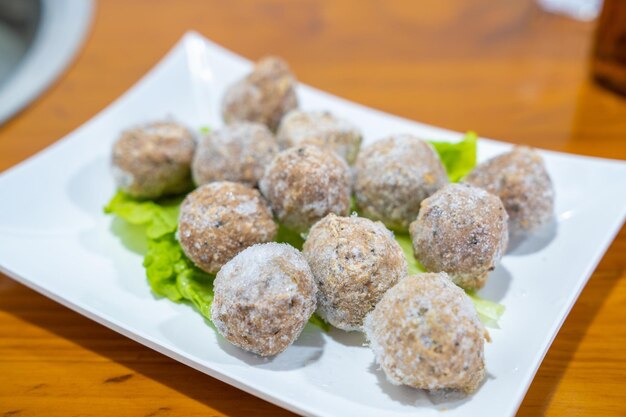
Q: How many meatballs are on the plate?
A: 12